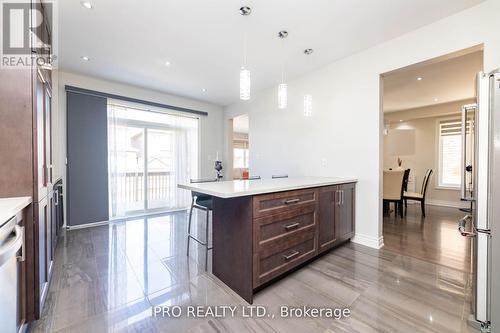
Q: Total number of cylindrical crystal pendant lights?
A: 3